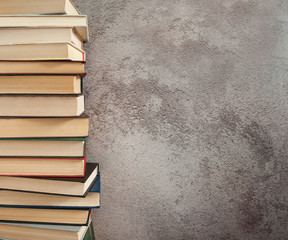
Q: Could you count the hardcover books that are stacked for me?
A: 14